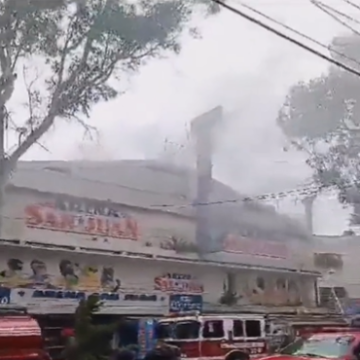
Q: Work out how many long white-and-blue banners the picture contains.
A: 1